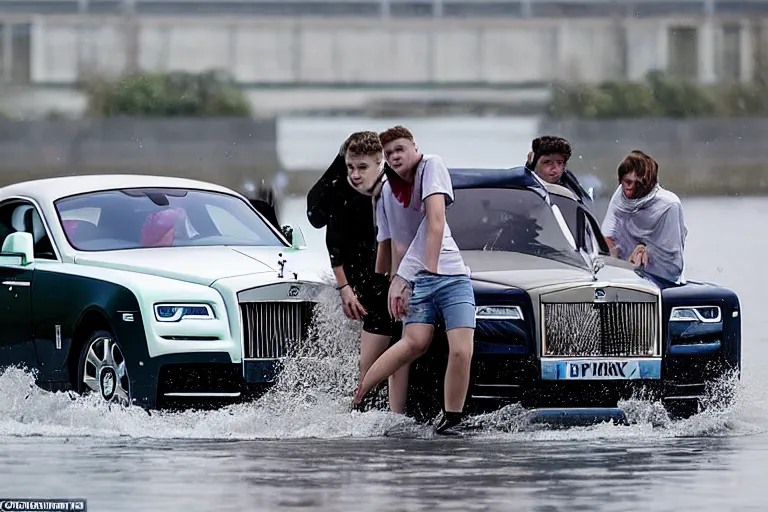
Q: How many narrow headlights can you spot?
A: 3